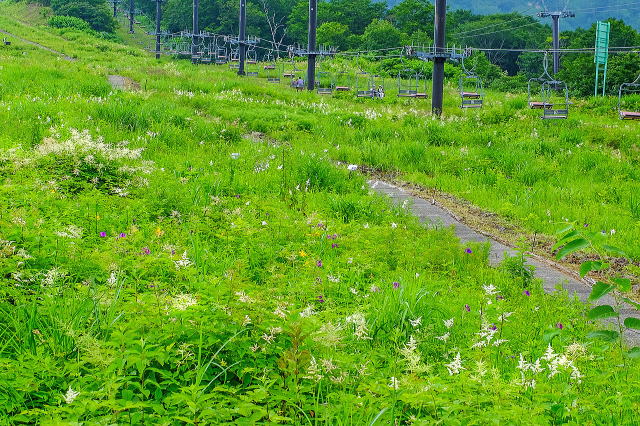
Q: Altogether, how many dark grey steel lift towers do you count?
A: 8